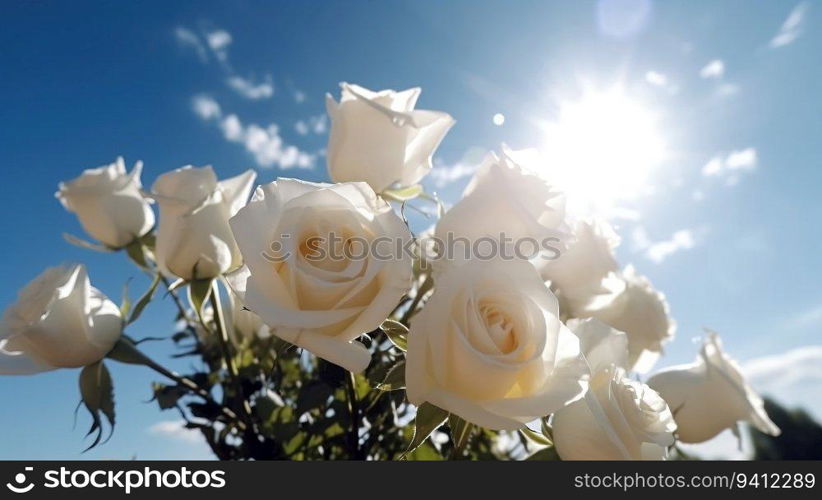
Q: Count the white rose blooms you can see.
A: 11